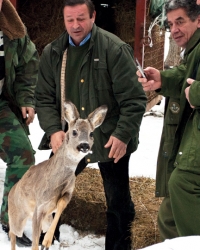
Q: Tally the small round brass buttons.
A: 3